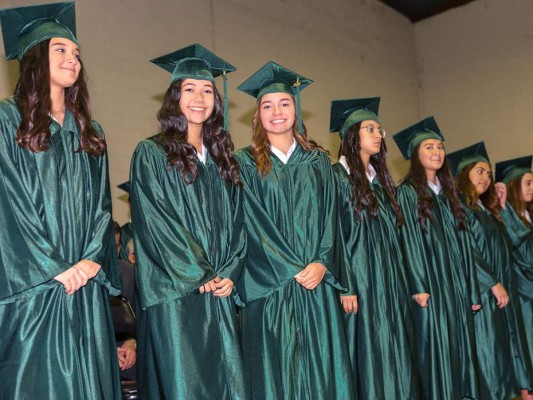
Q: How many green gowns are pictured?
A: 7